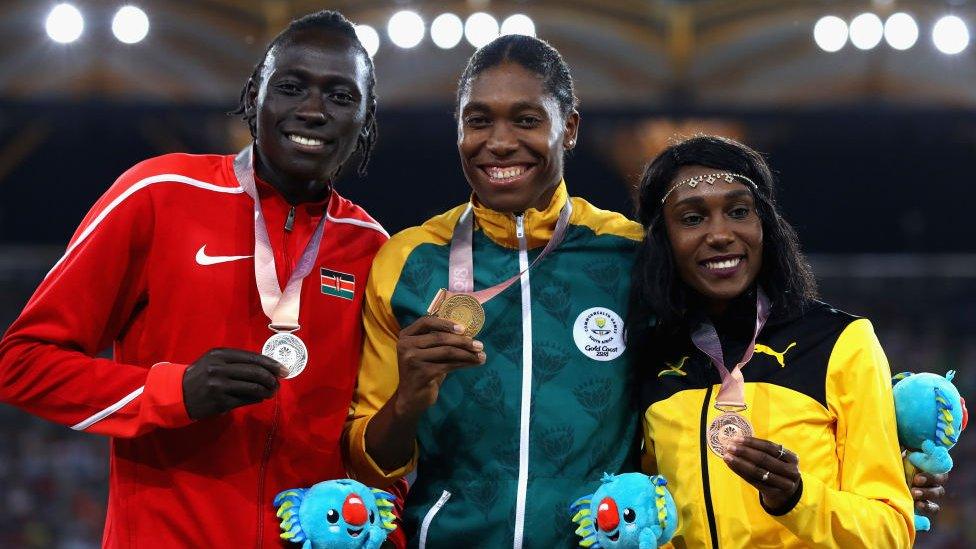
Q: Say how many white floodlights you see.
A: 11